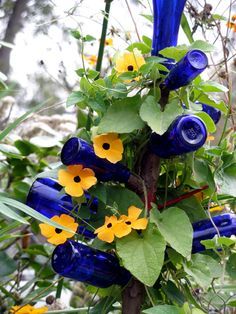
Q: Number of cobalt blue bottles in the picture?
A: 8